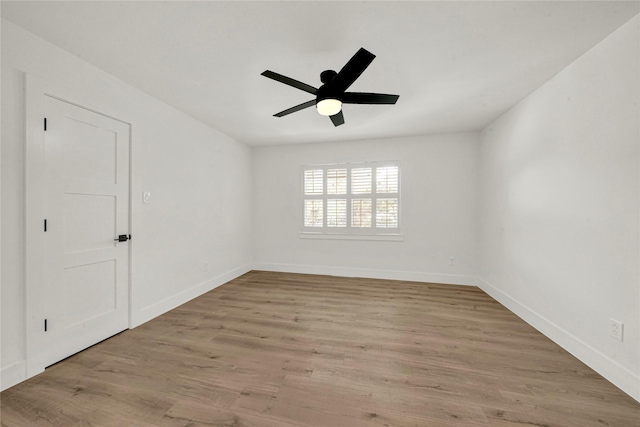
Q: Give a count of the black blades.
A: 5